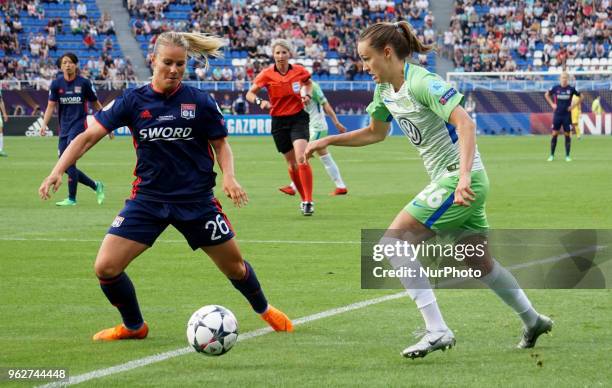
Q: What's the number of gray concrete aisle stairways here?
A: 2